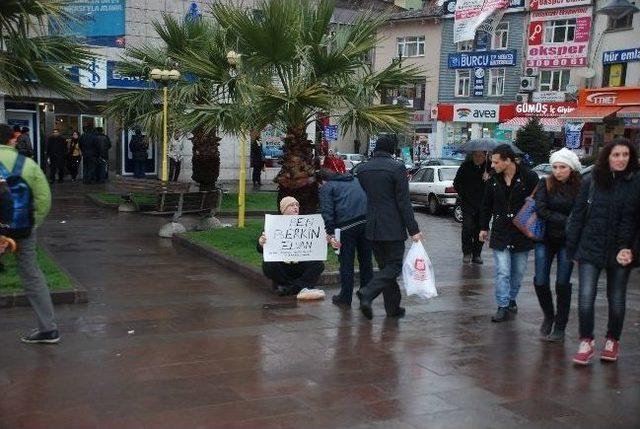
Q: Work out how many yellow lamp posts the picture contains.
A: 2